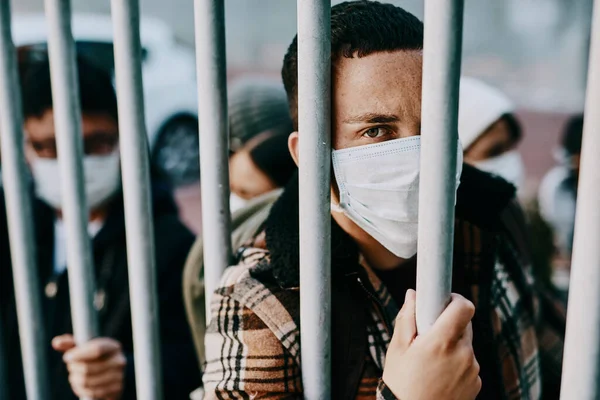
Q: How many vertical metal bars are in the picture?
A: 7